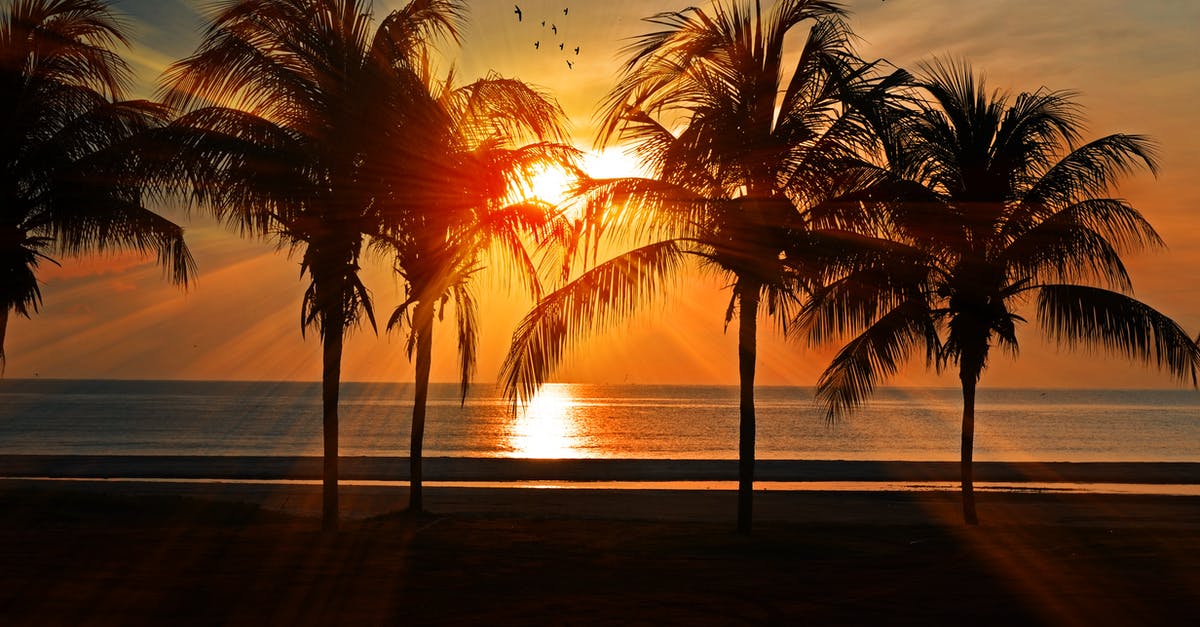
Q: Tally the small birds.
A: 8